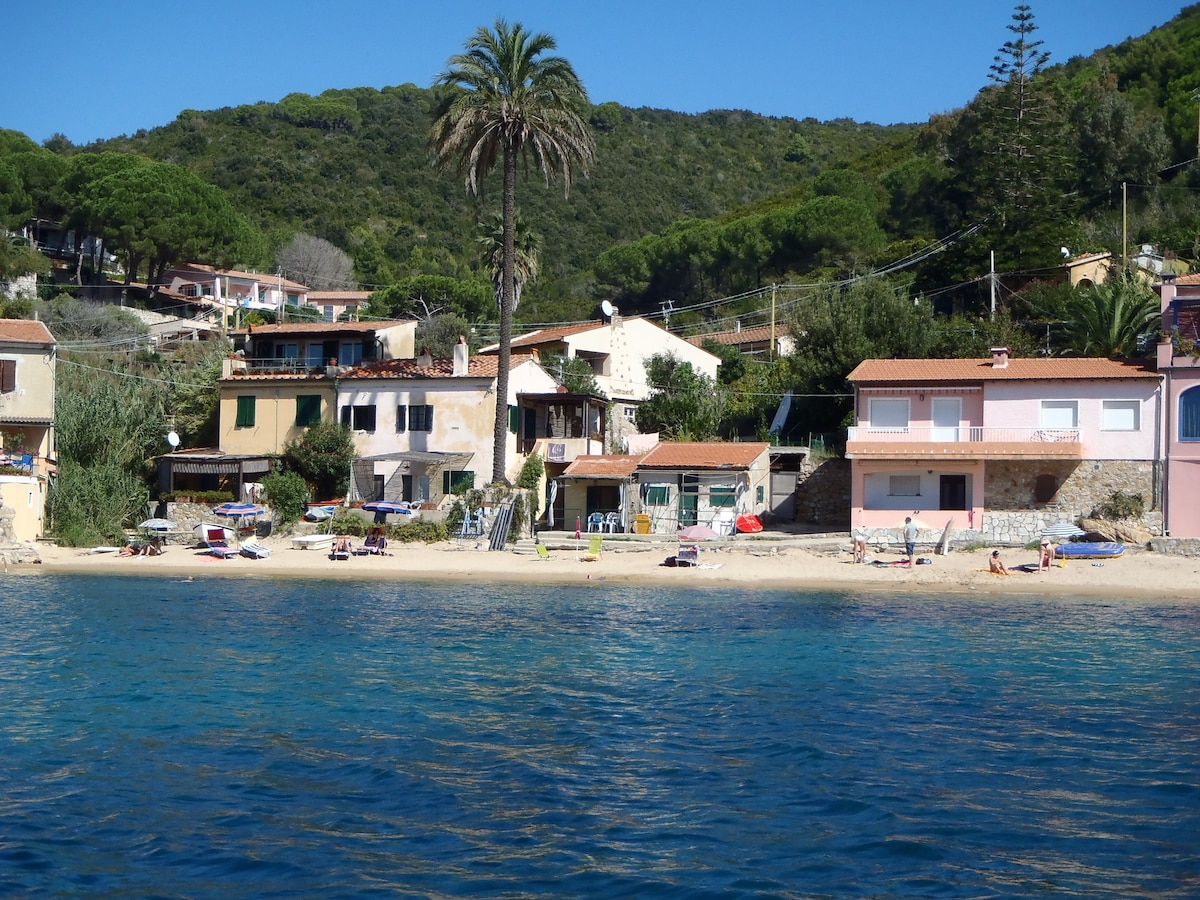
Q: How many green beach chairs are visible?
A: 2